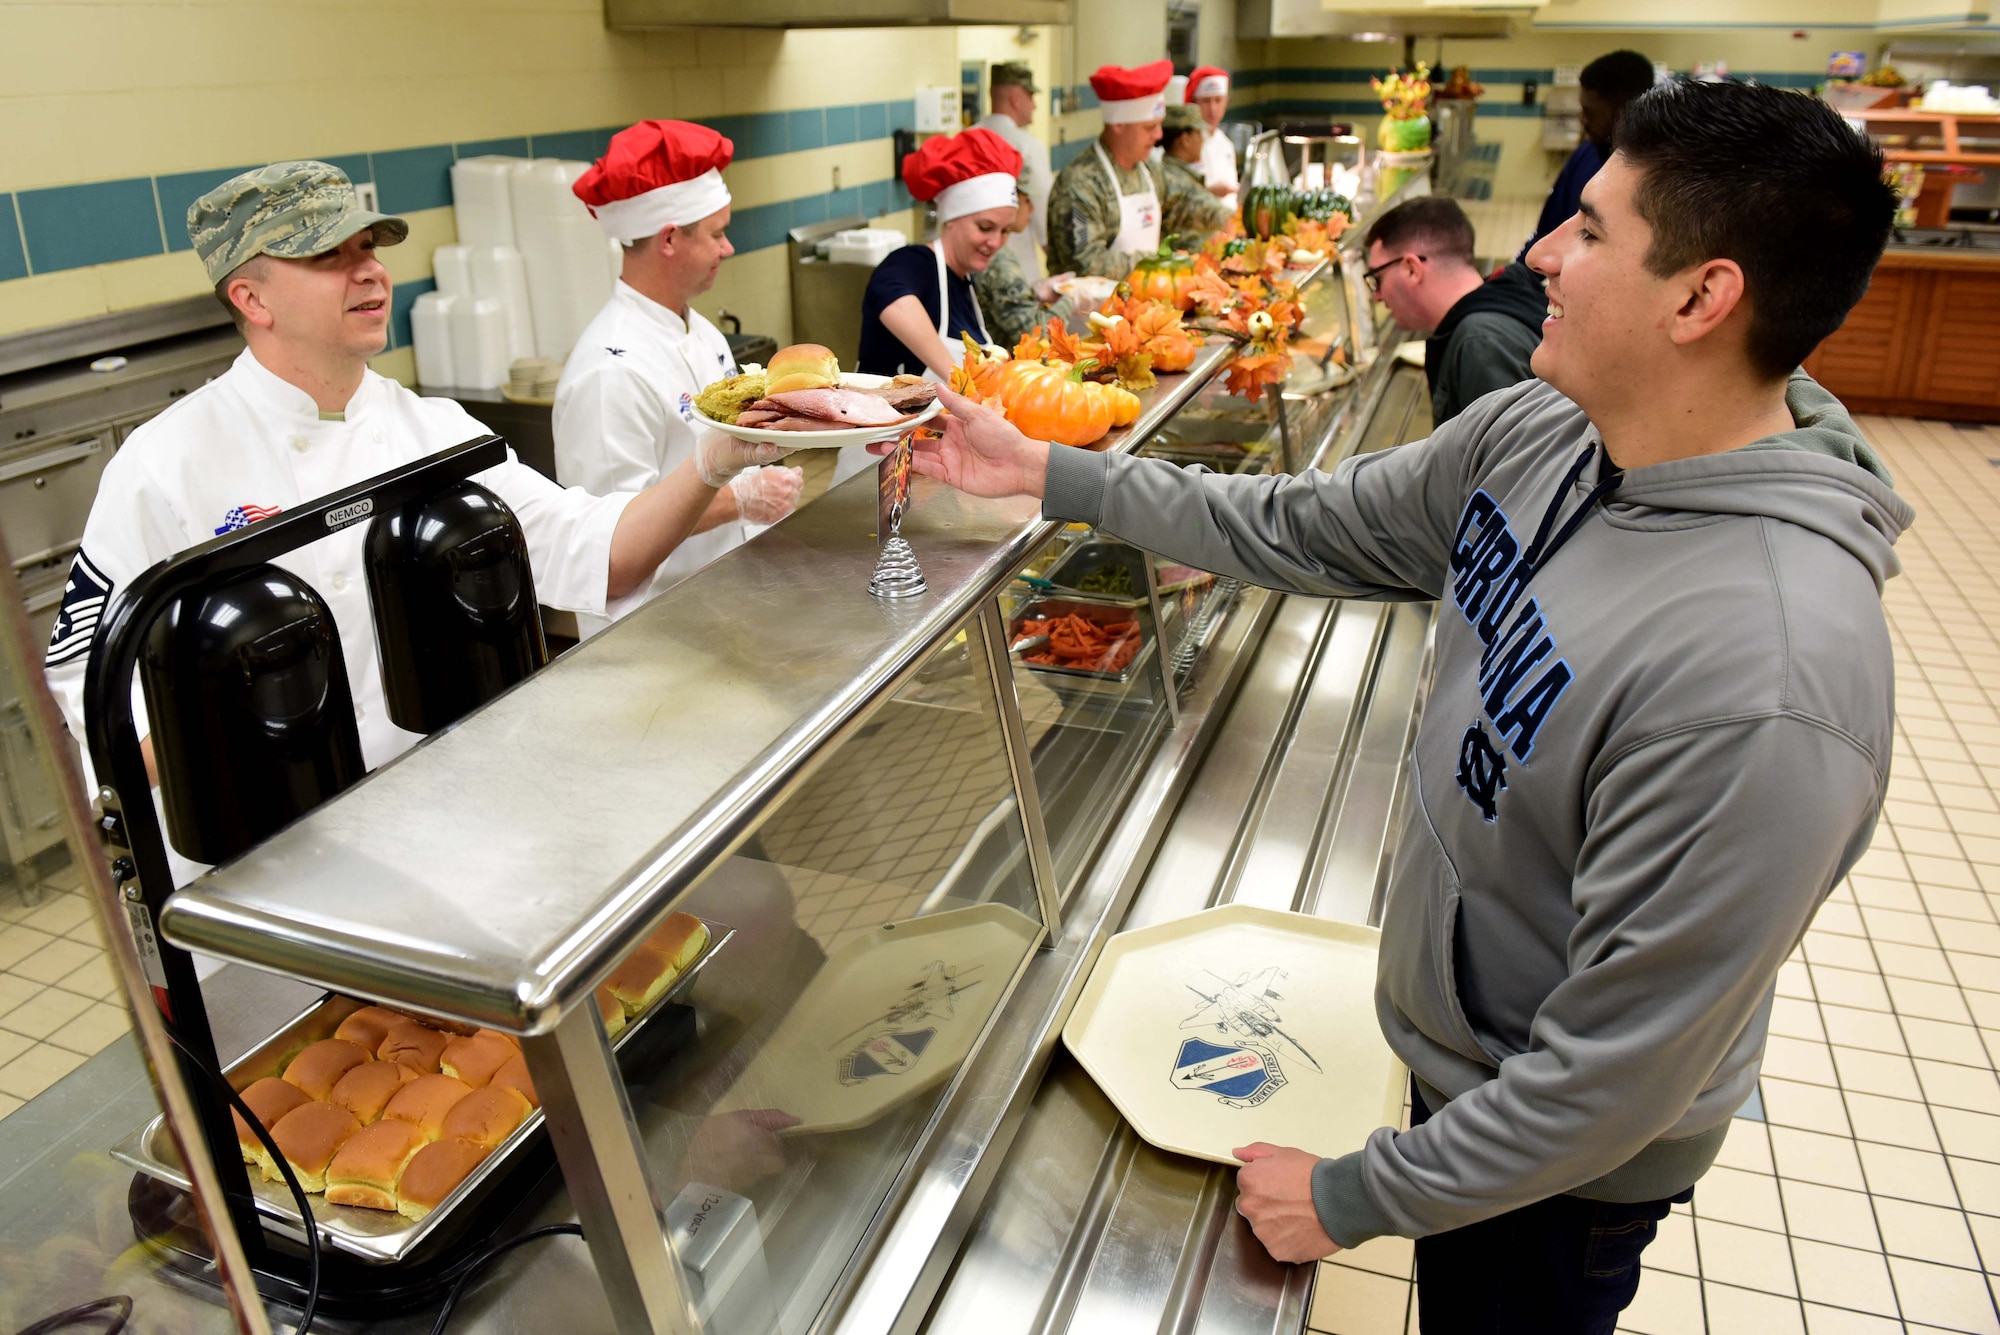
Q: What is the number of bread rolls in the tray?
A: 15